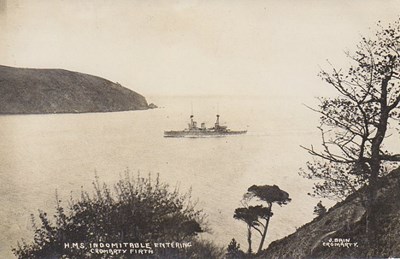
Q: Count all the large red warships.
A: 0